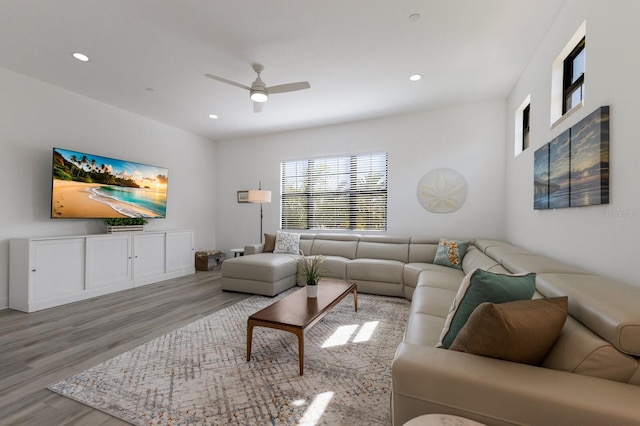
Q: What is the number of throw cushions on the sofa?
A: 5